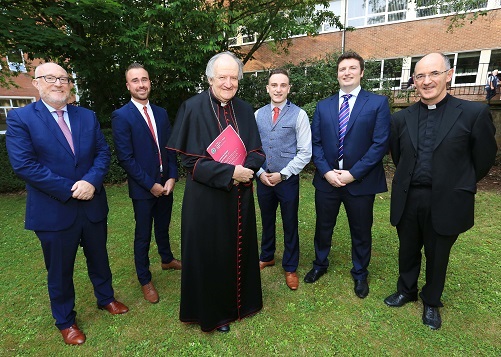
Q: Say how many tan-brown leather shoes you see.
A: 6